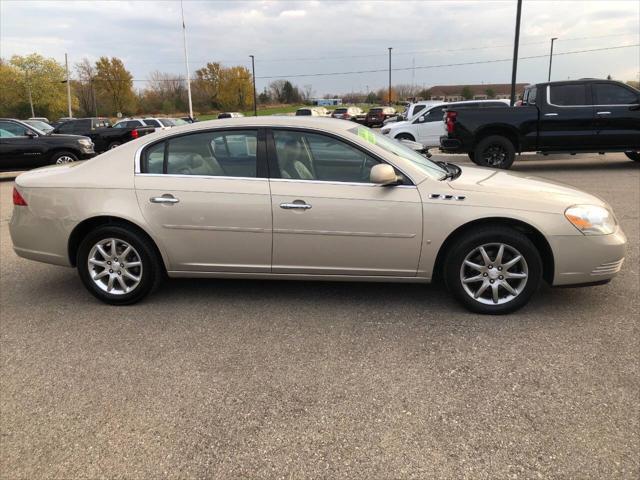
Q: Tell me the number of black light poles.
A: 4